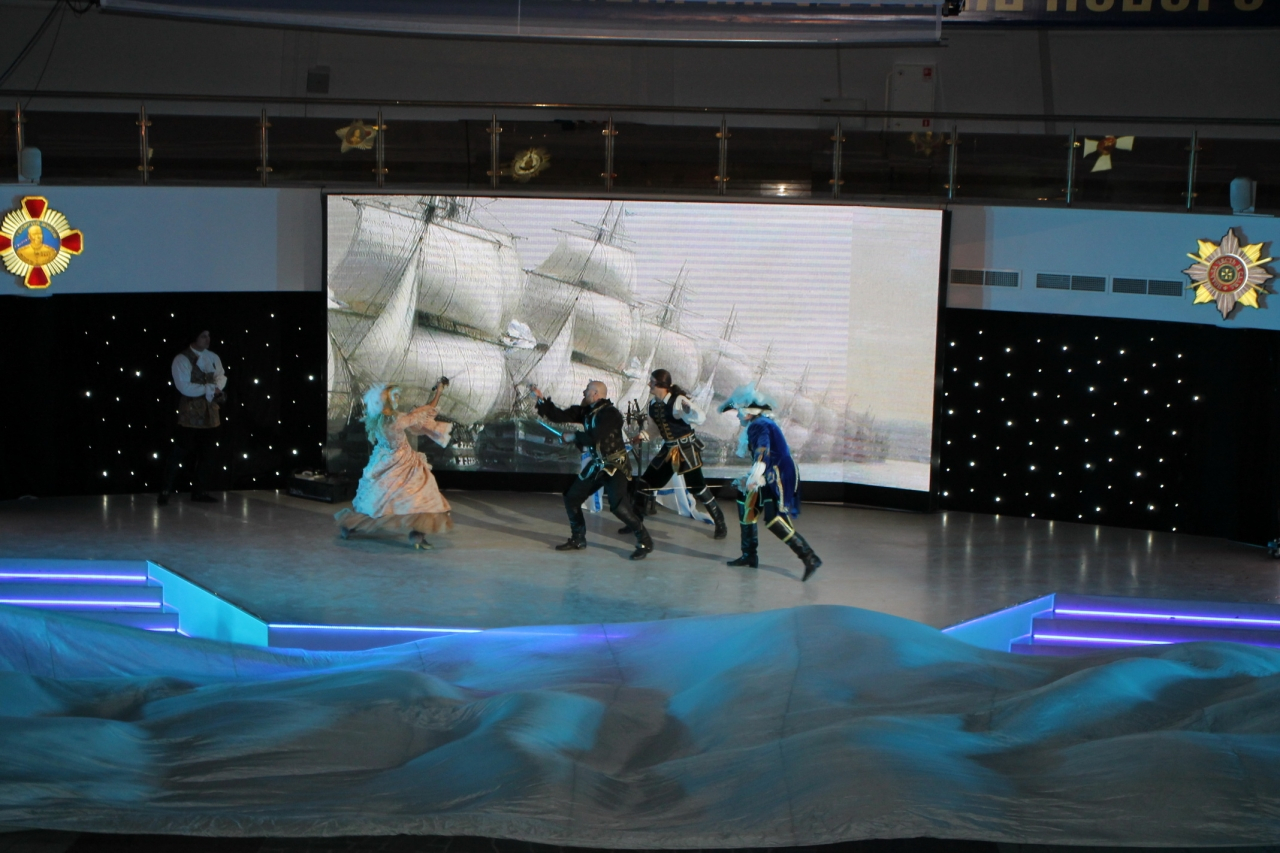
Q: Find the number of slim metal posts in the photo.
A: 11